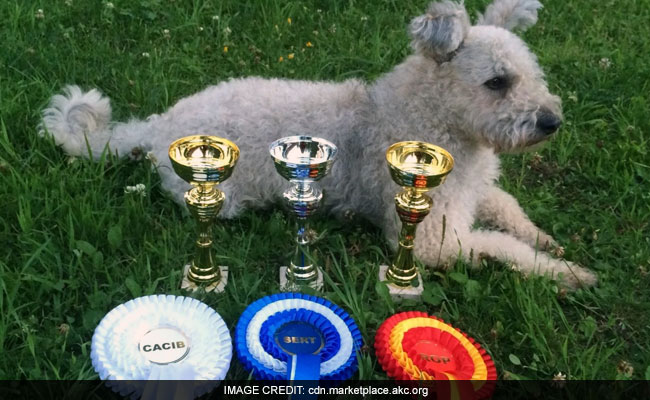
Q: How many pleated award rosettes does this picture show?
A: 3